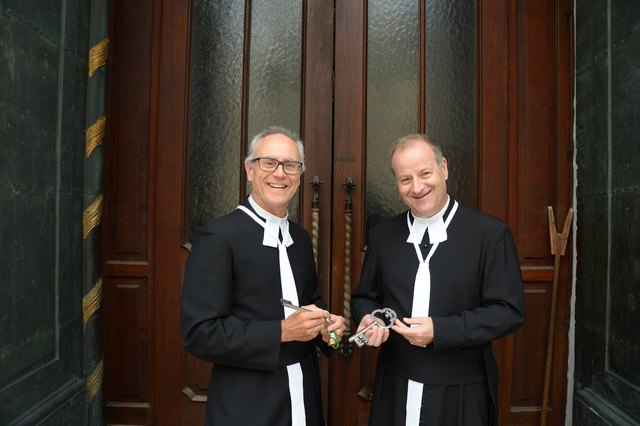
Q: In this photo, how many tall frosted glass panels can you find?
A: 4